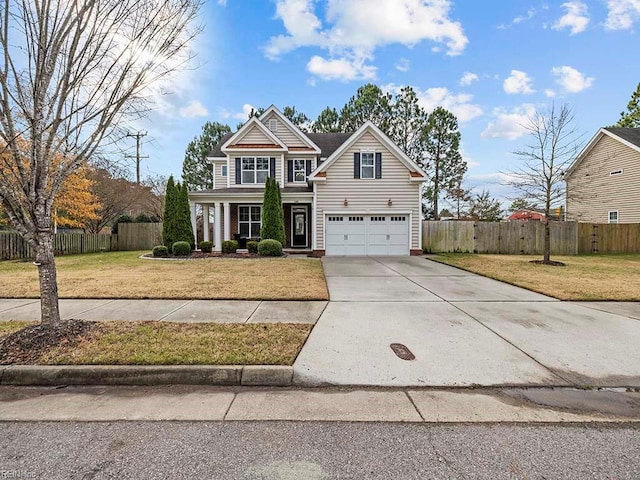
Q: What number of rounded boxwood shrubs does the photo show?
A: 6